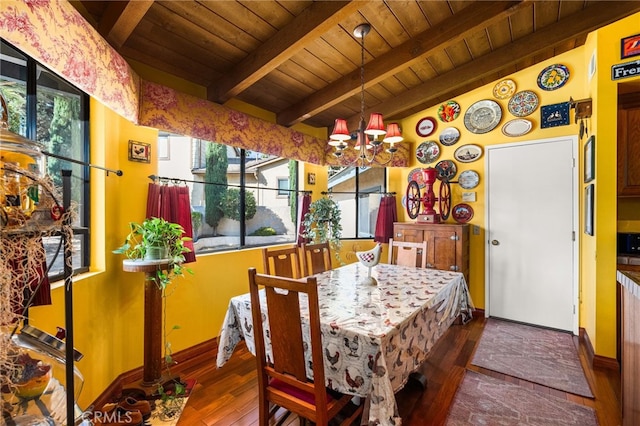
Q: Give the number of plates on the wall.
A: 15